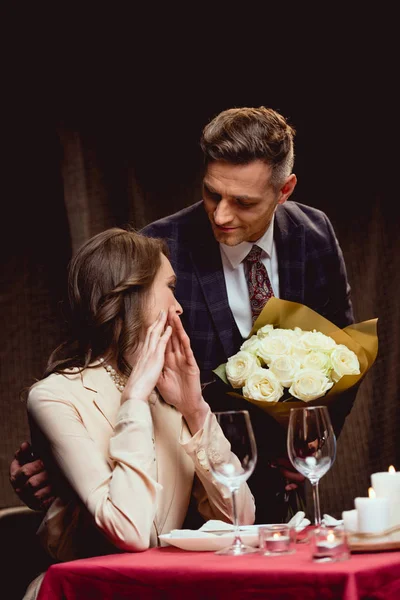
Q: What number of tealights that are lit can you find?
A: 2